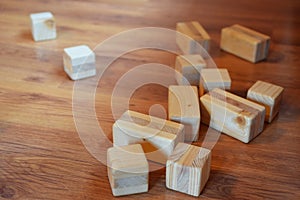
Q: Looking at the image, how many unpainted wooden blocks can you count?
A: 12